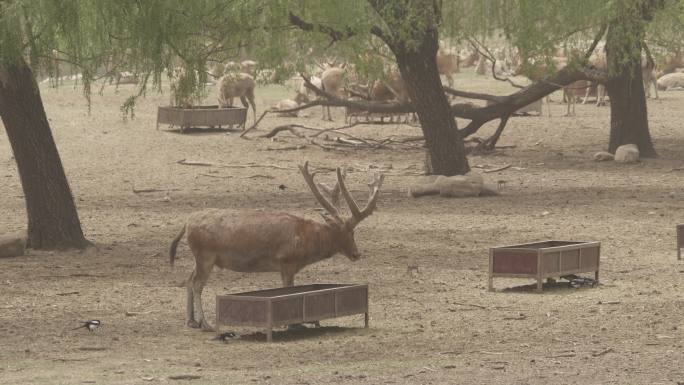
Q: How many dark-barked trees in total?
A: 3